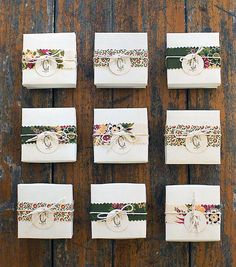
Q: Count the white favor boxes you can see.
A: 9